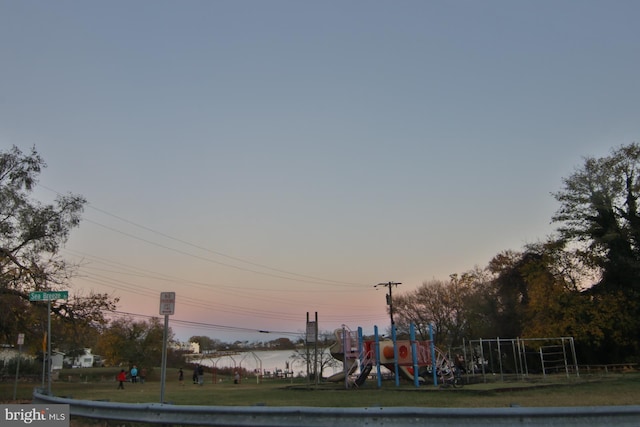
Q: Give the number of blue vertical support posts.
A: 5